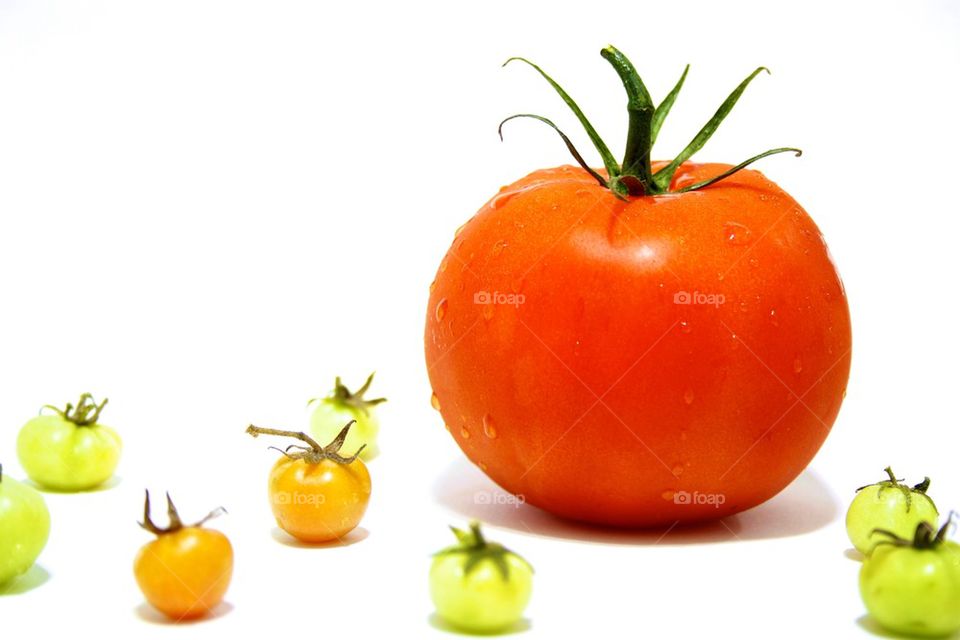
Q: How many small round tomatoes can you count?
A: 8